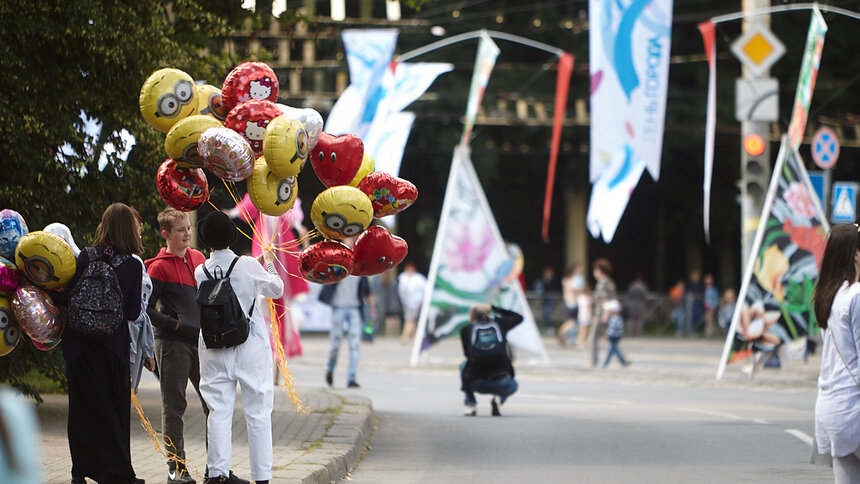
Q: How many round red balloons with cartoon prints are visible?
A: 4